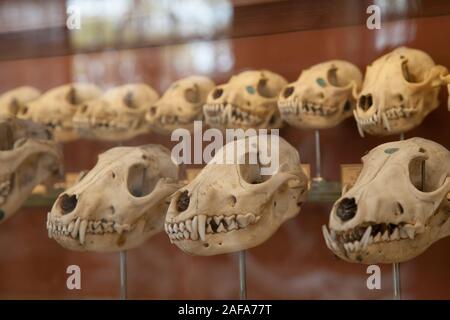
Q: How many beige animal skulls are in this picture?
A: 11